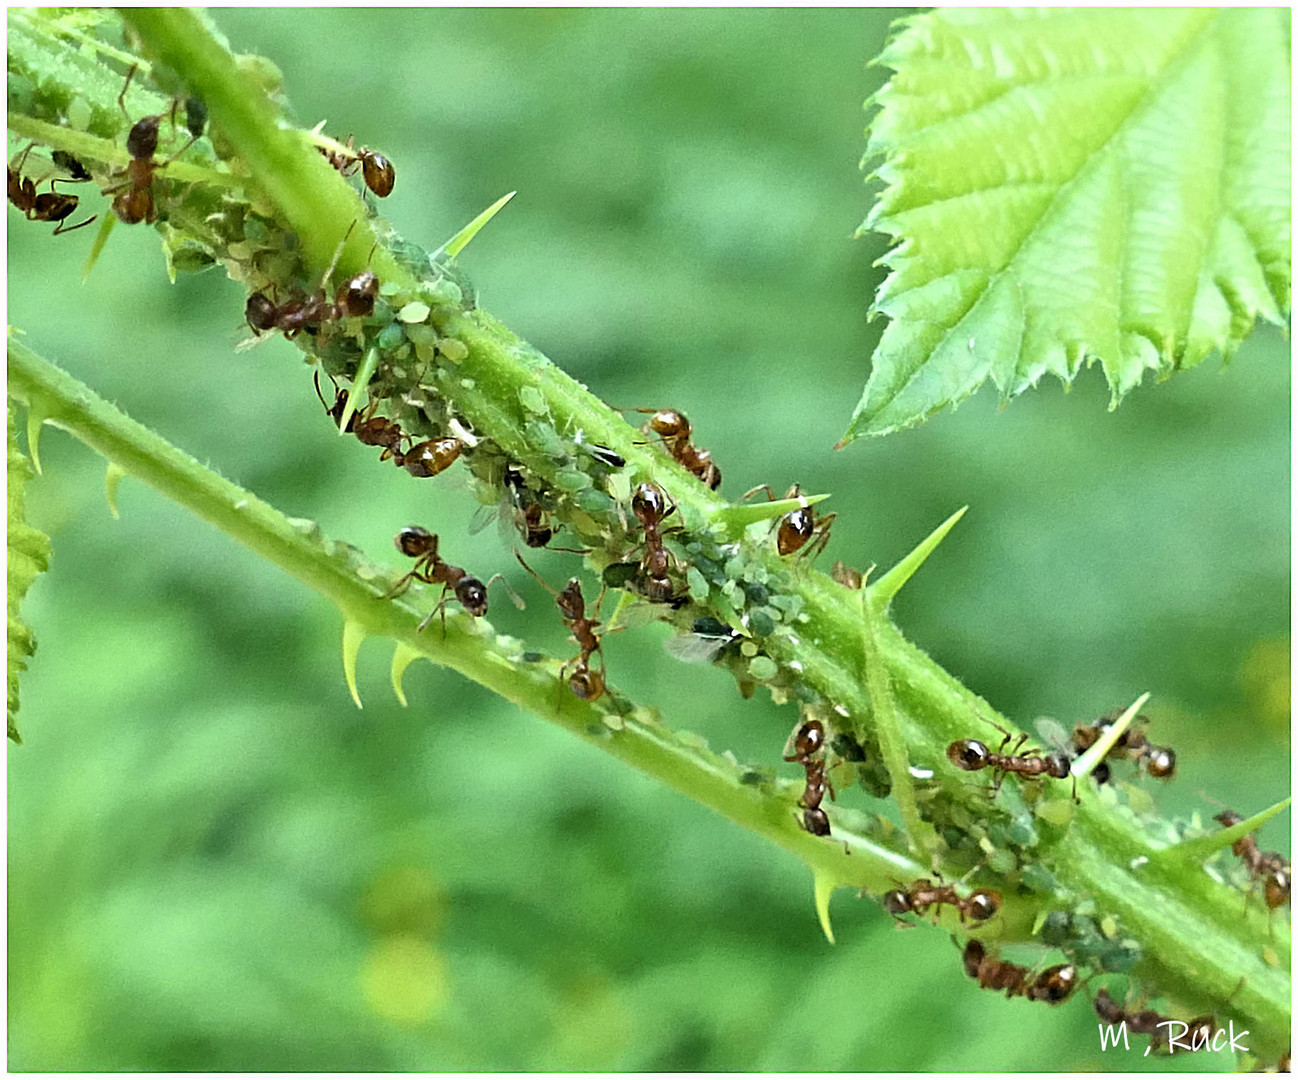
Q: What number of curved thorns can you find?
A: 5